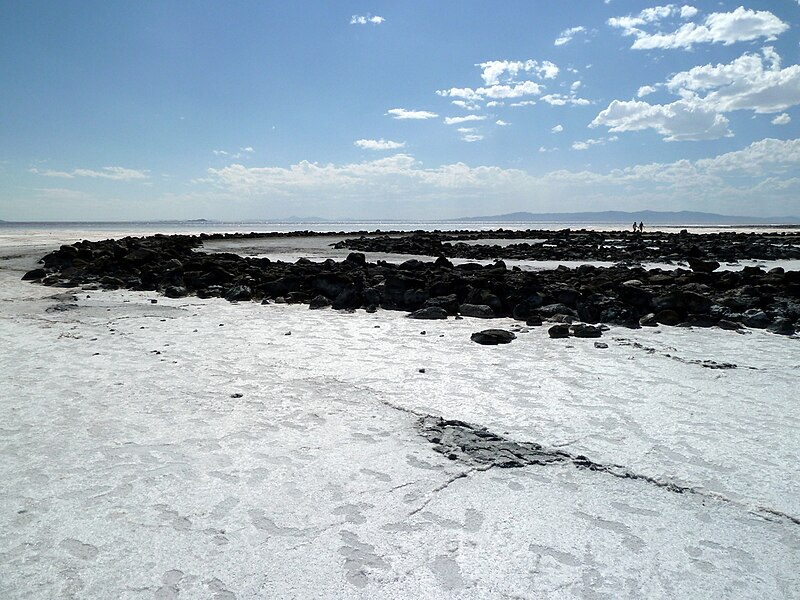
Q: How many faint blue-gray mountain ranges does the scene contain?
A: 1